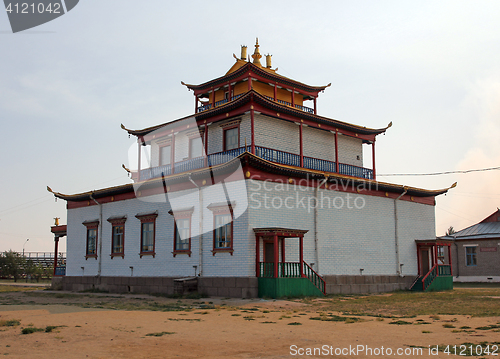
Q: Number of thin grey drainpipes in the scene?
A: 4